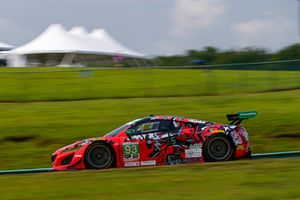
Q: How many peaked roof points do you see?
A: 3